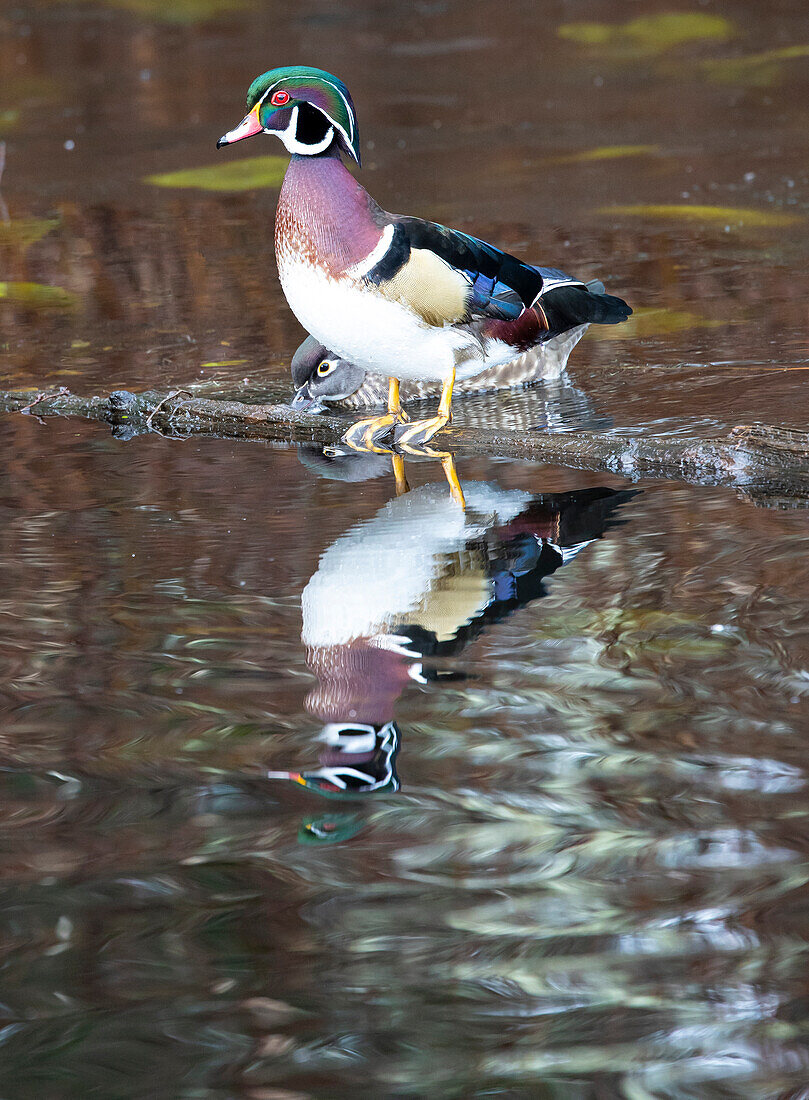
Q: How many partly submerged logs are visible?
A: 1